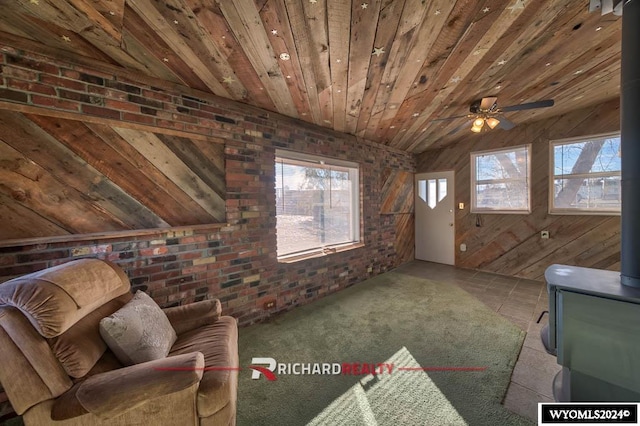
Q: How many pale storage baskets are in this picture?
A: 0